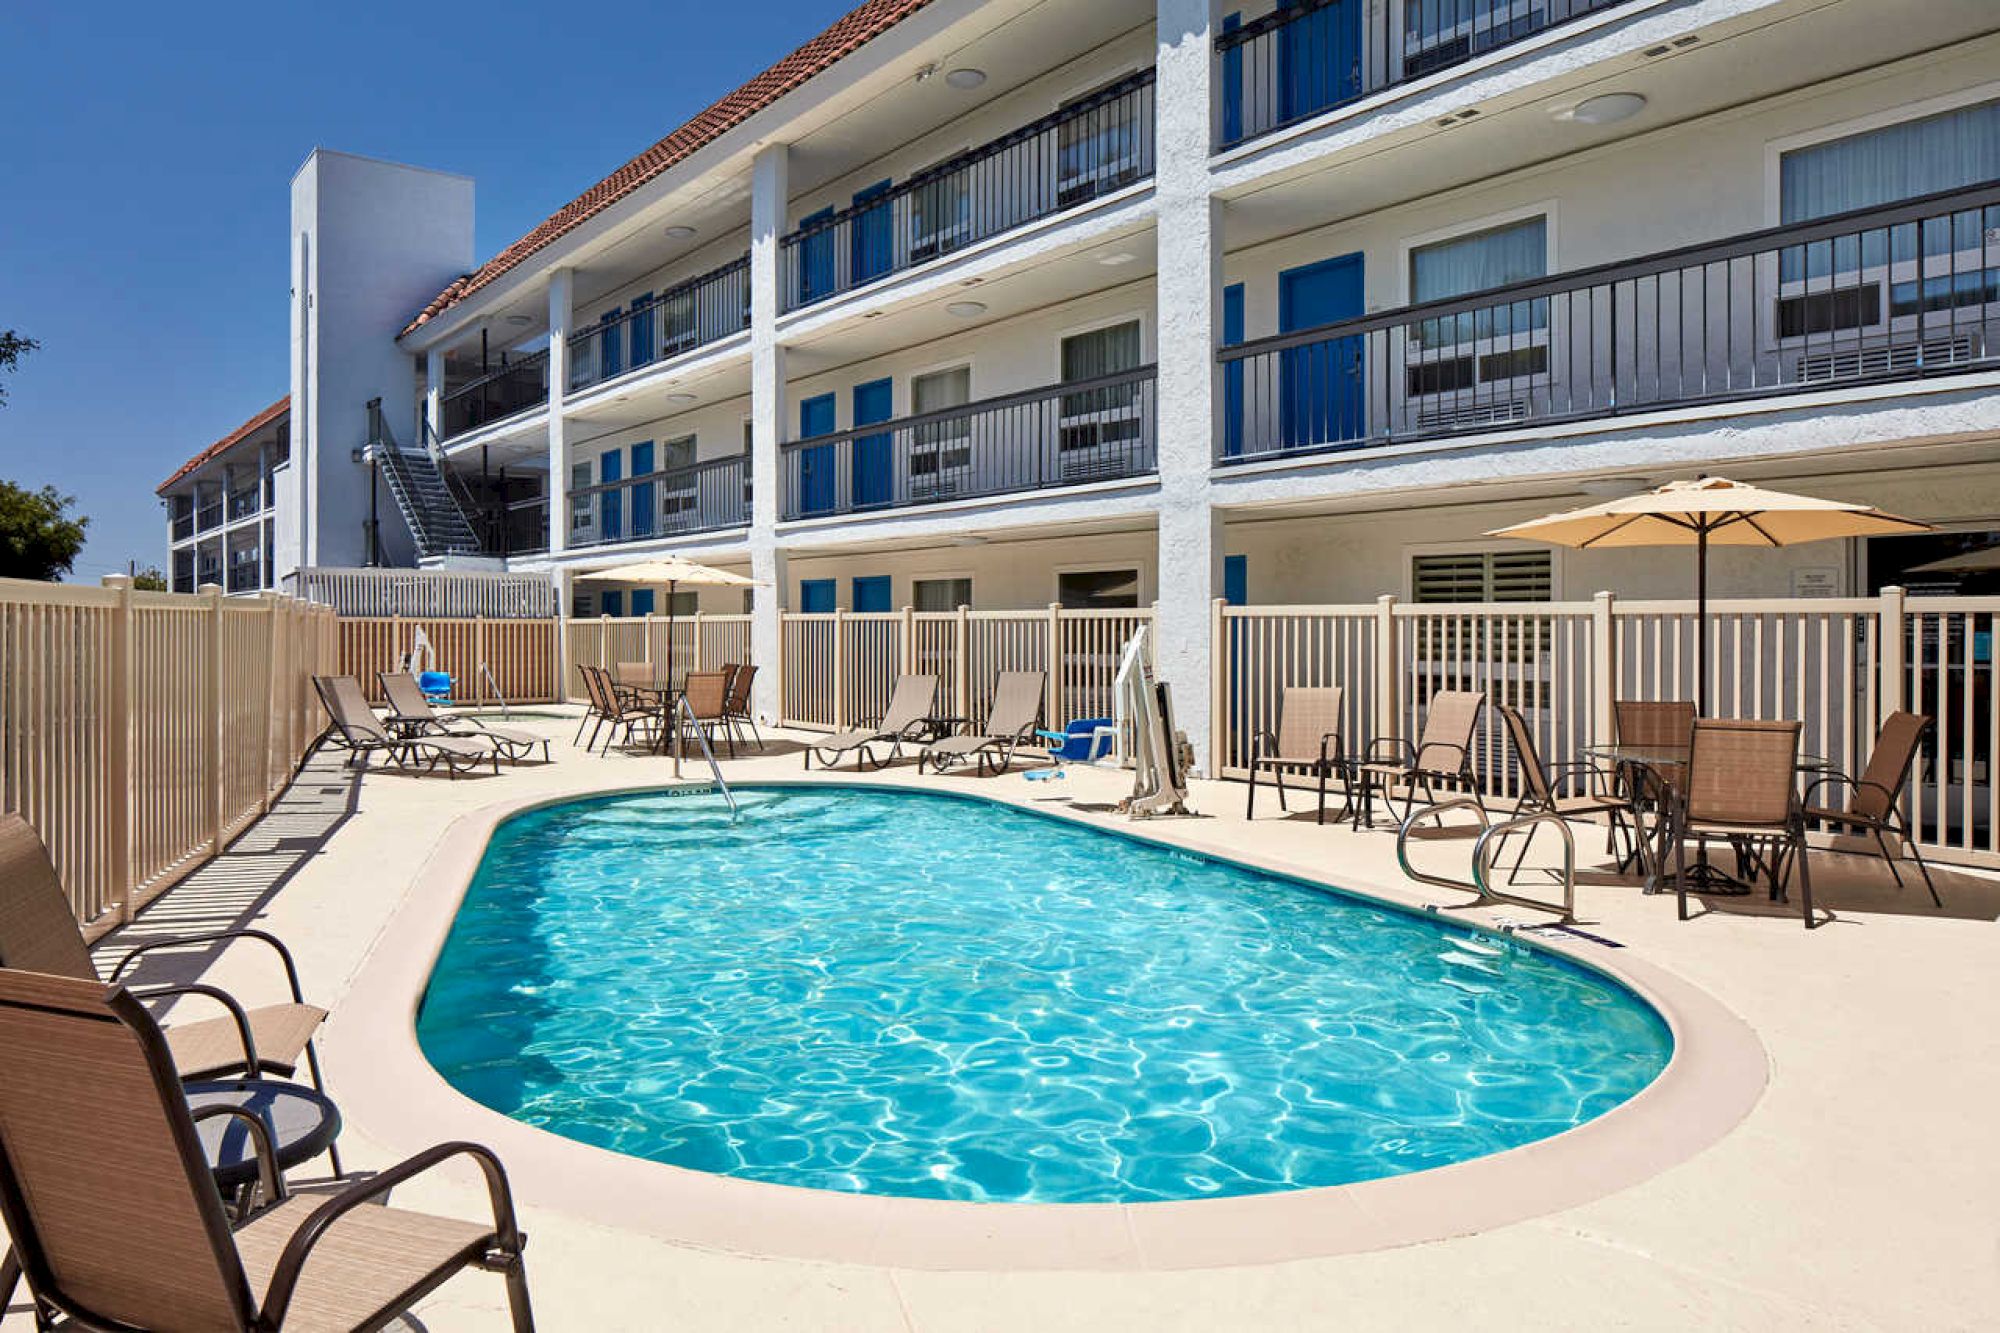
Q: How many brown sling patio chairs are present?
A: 14